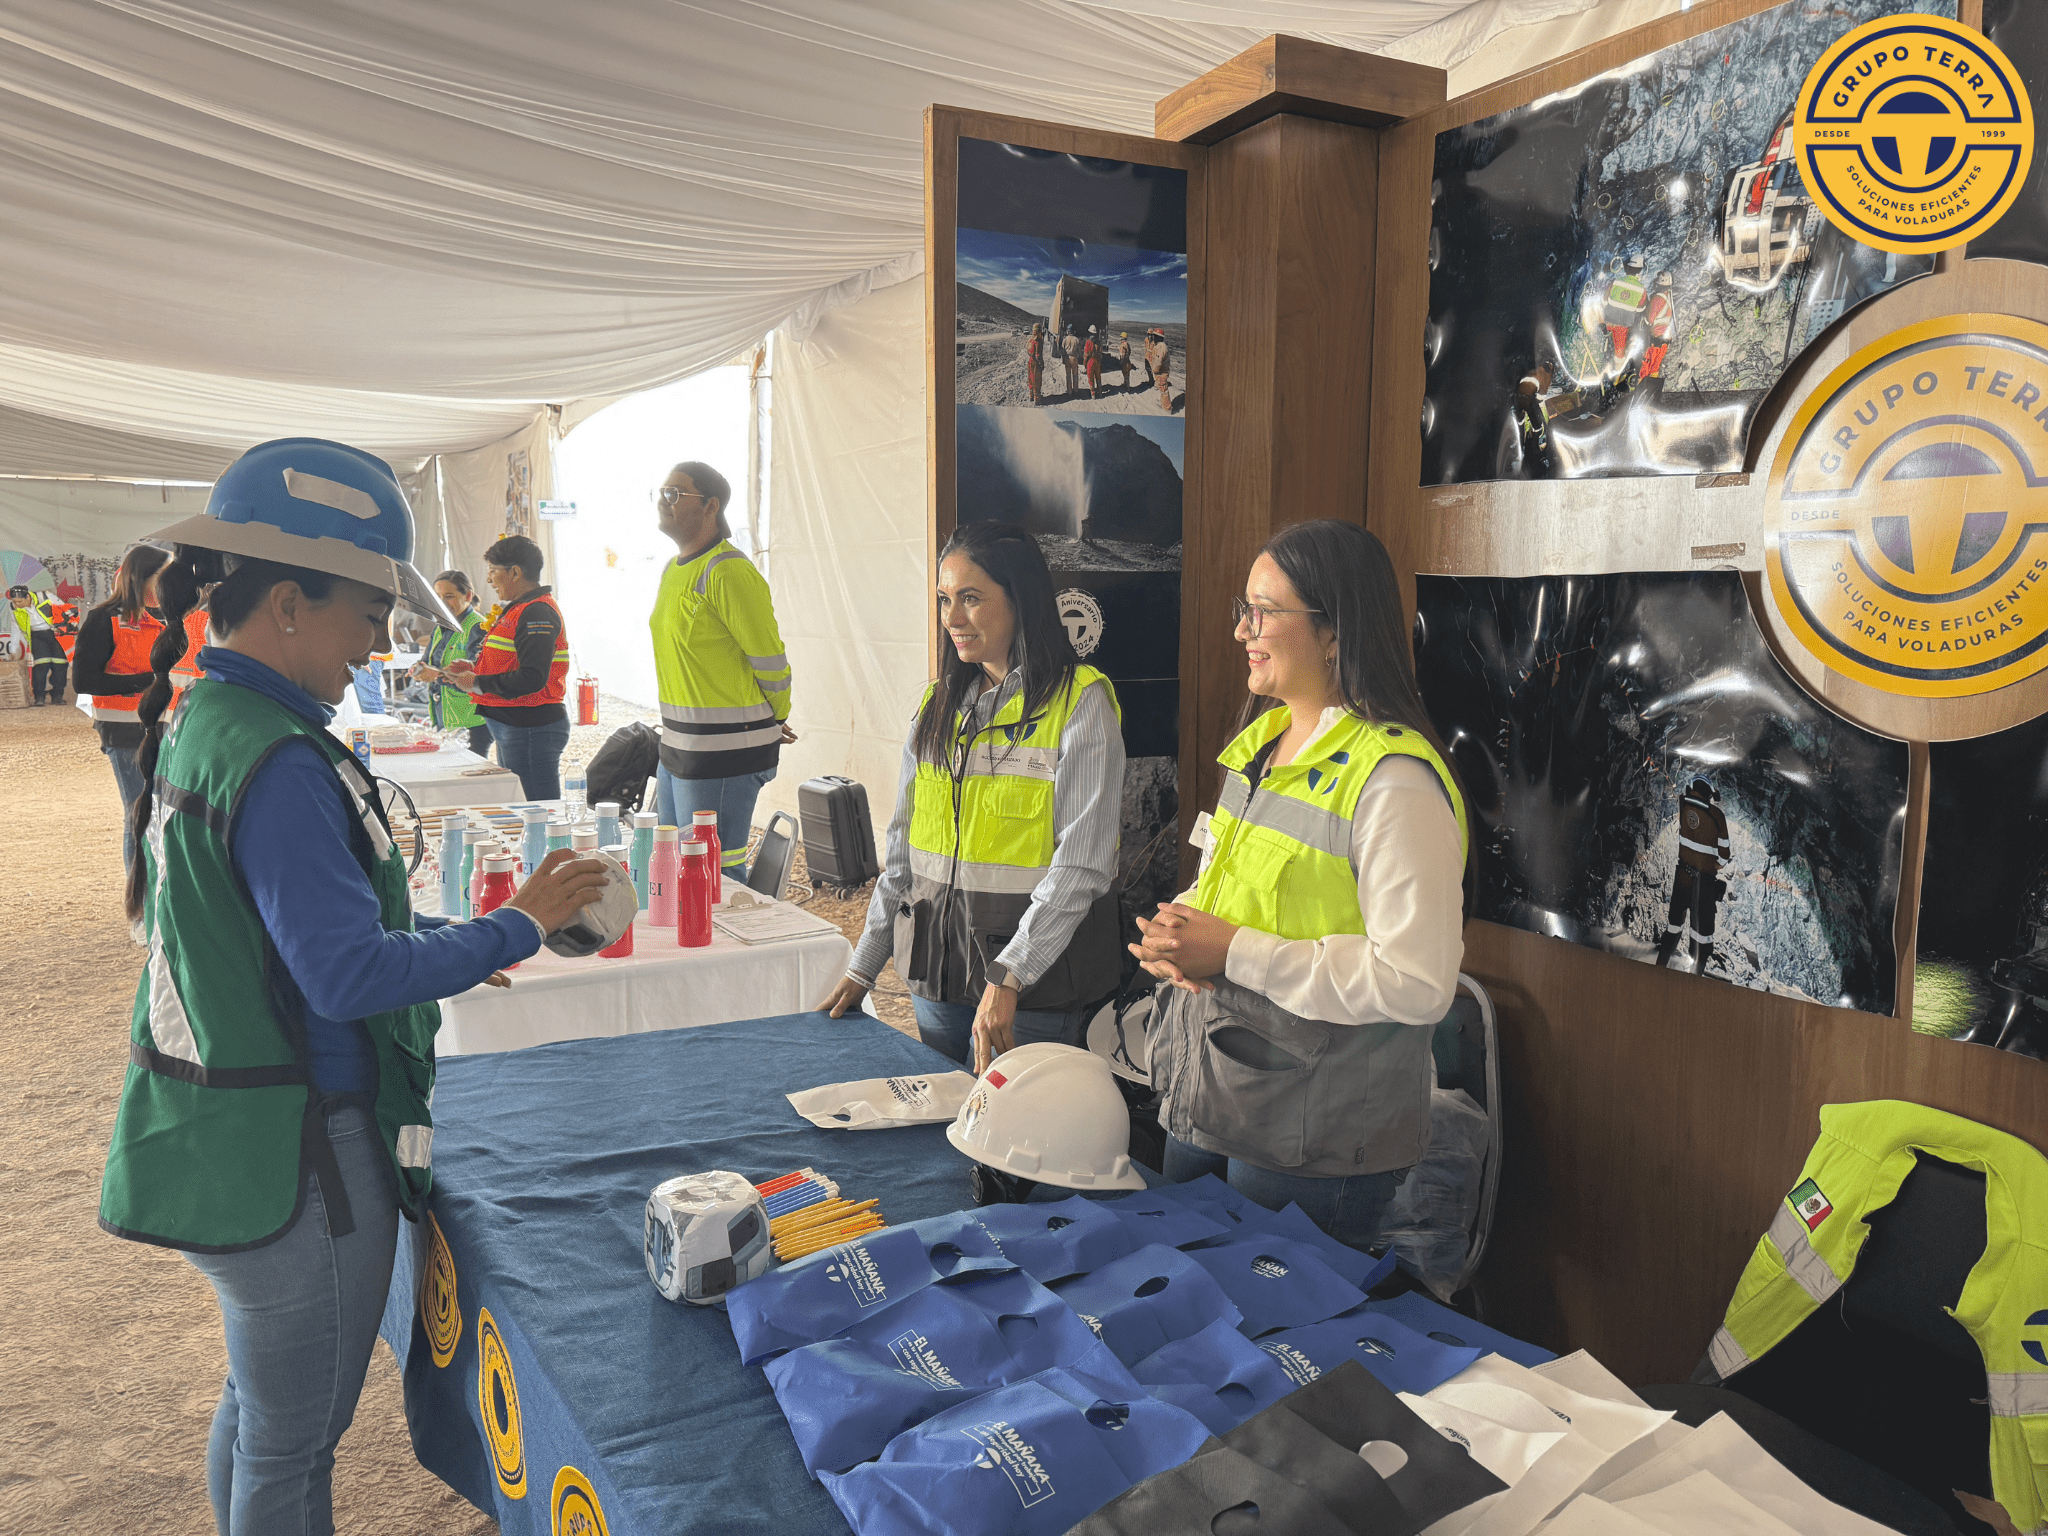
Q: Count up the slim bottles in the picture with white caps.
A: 13